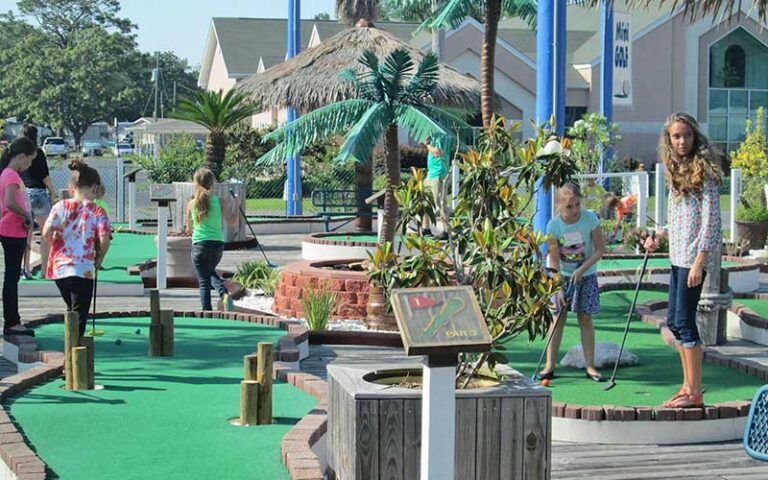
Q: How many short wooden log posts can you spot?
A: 9